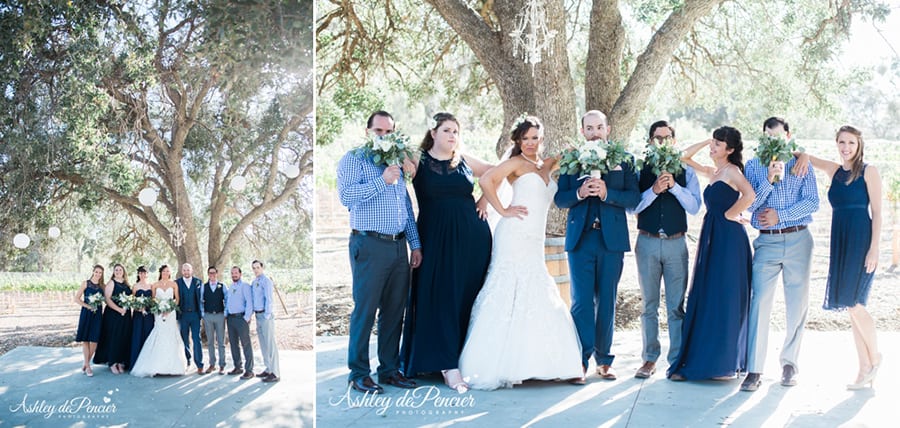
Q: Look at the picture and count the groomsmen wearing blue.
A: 3